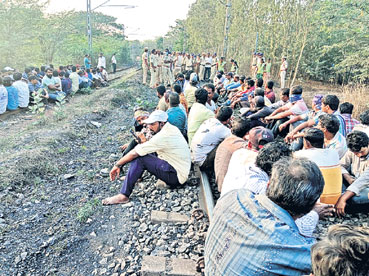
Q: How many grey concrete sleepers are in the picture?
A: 2